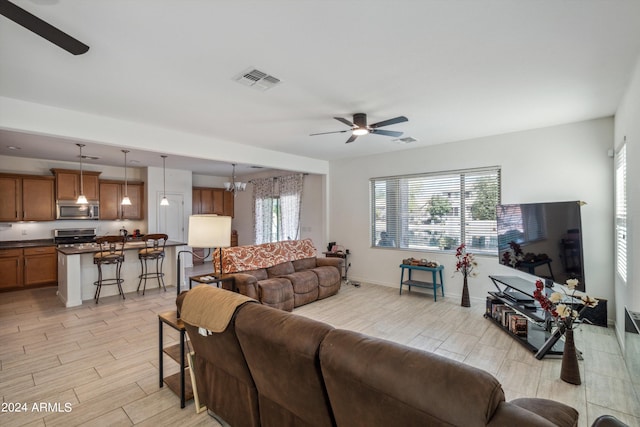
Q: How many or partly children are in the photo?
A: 0